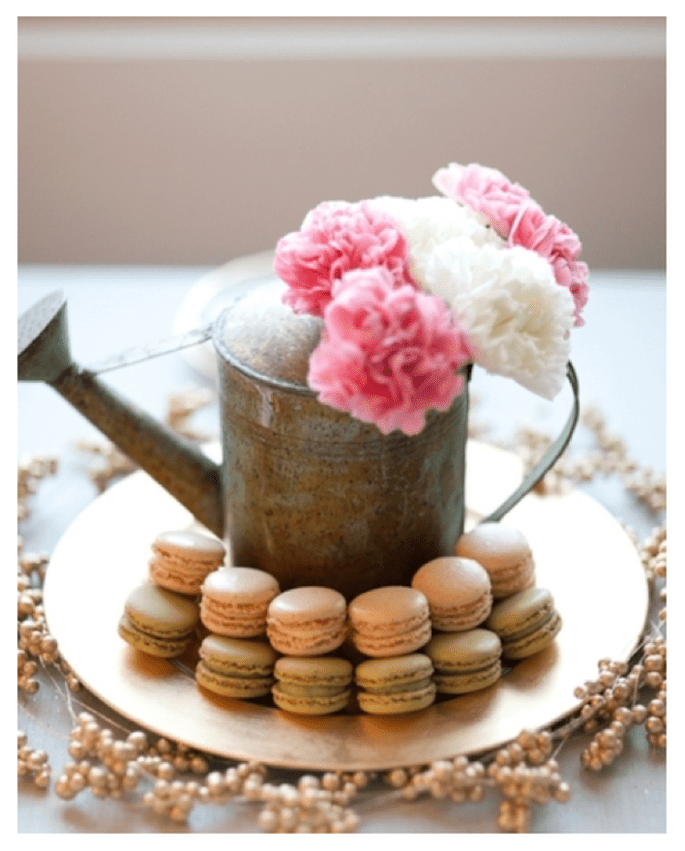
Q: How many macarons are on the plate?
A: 12